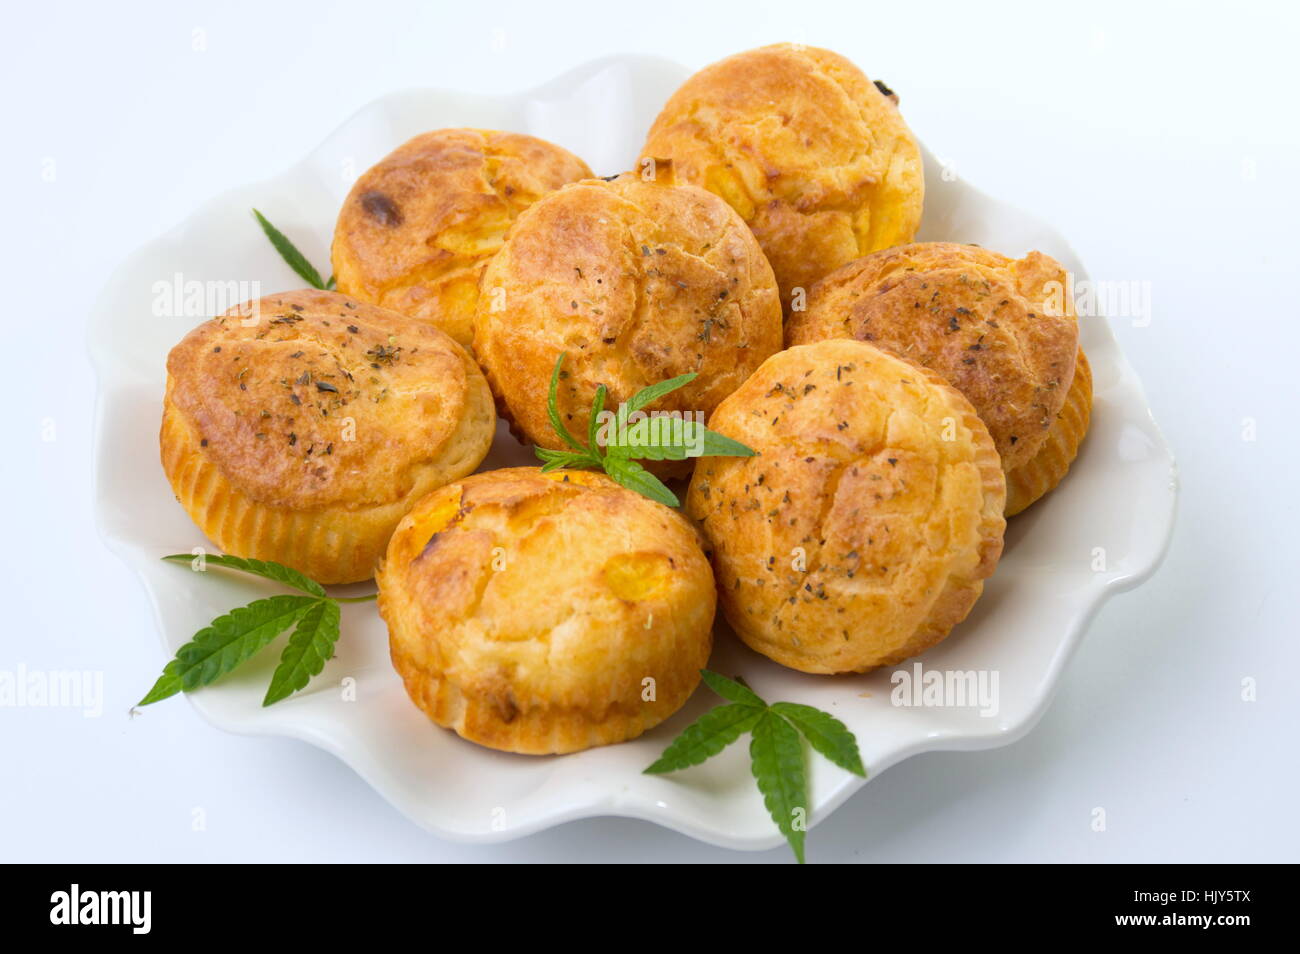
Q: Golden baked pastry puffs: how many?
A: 7